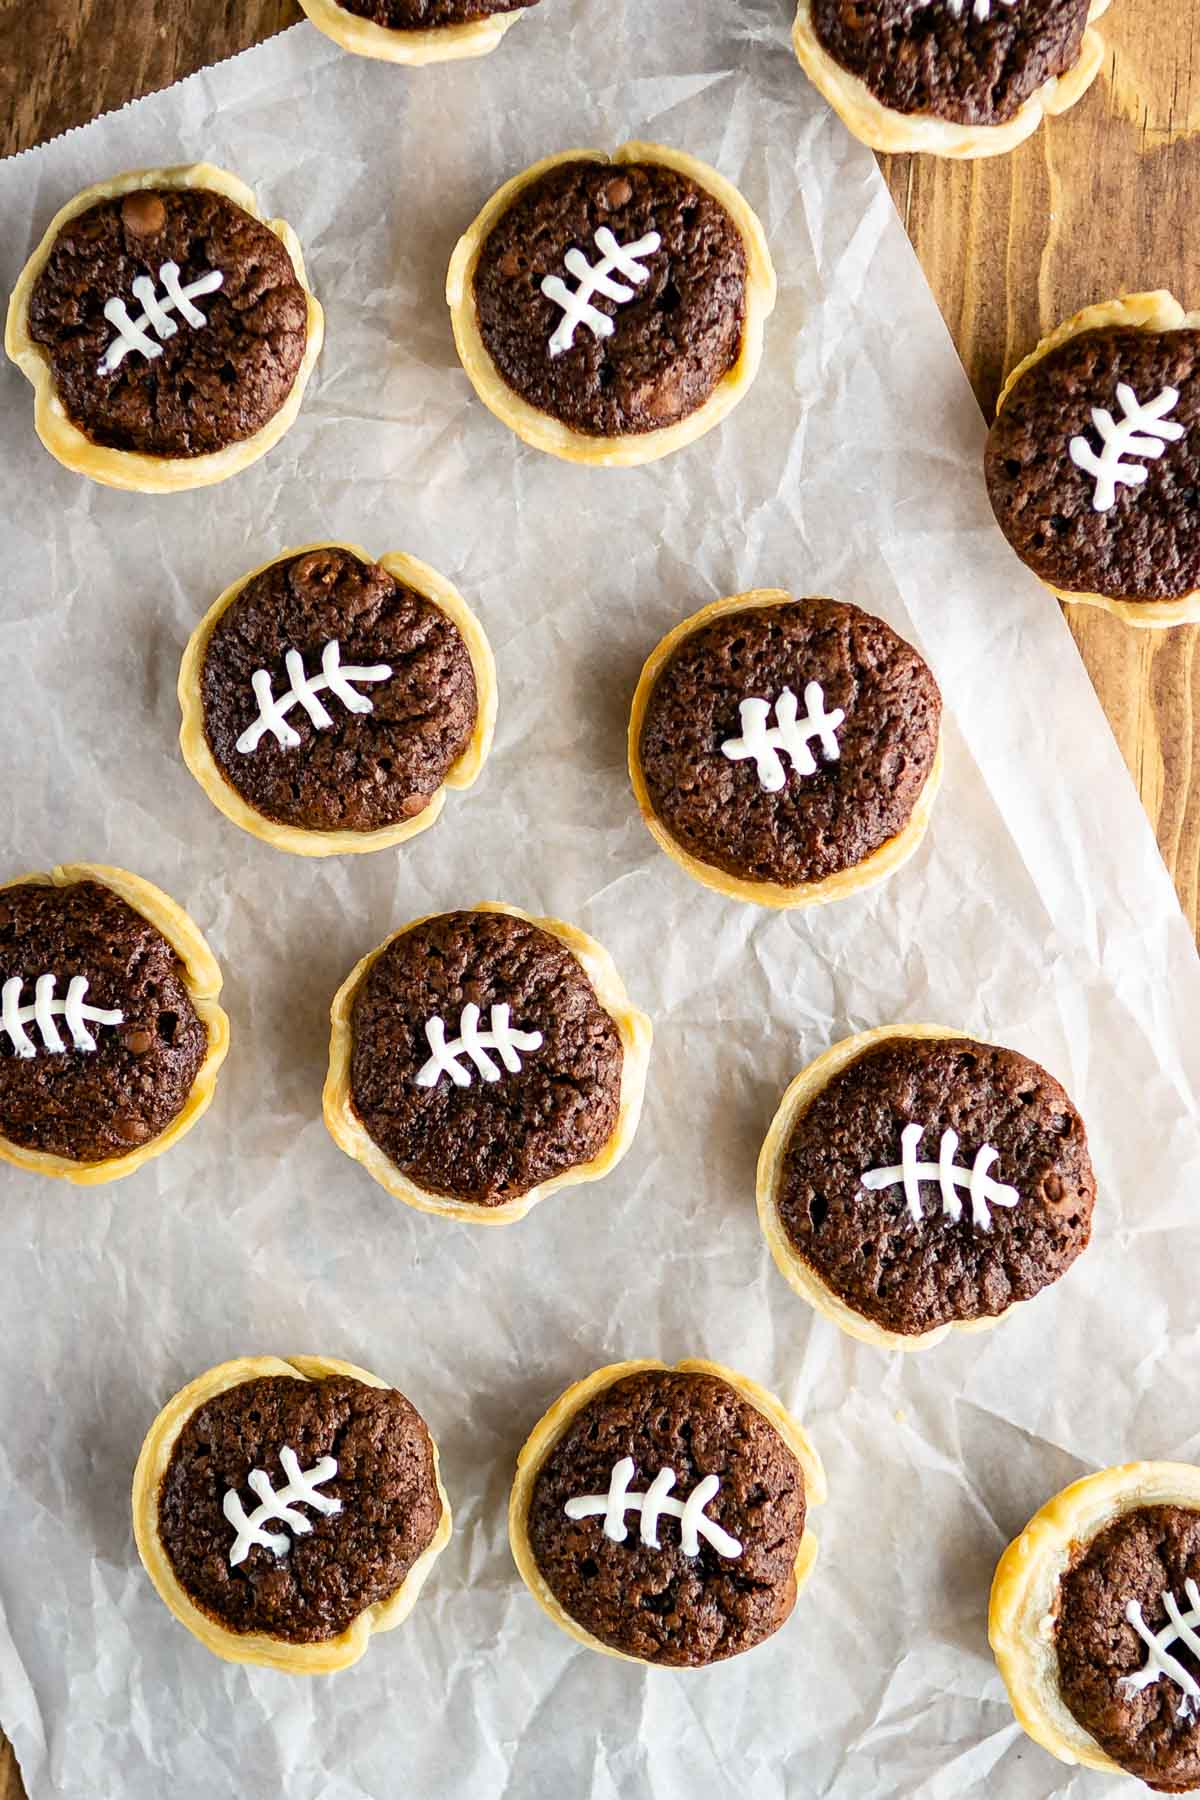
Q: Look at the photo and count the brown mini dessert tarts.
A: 13